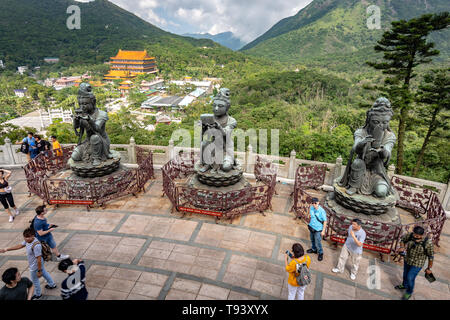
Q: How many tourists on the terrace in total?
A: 12